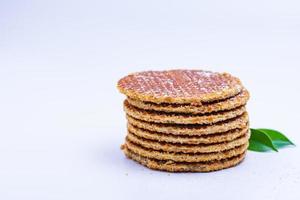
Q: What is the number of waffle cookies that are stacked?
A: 8